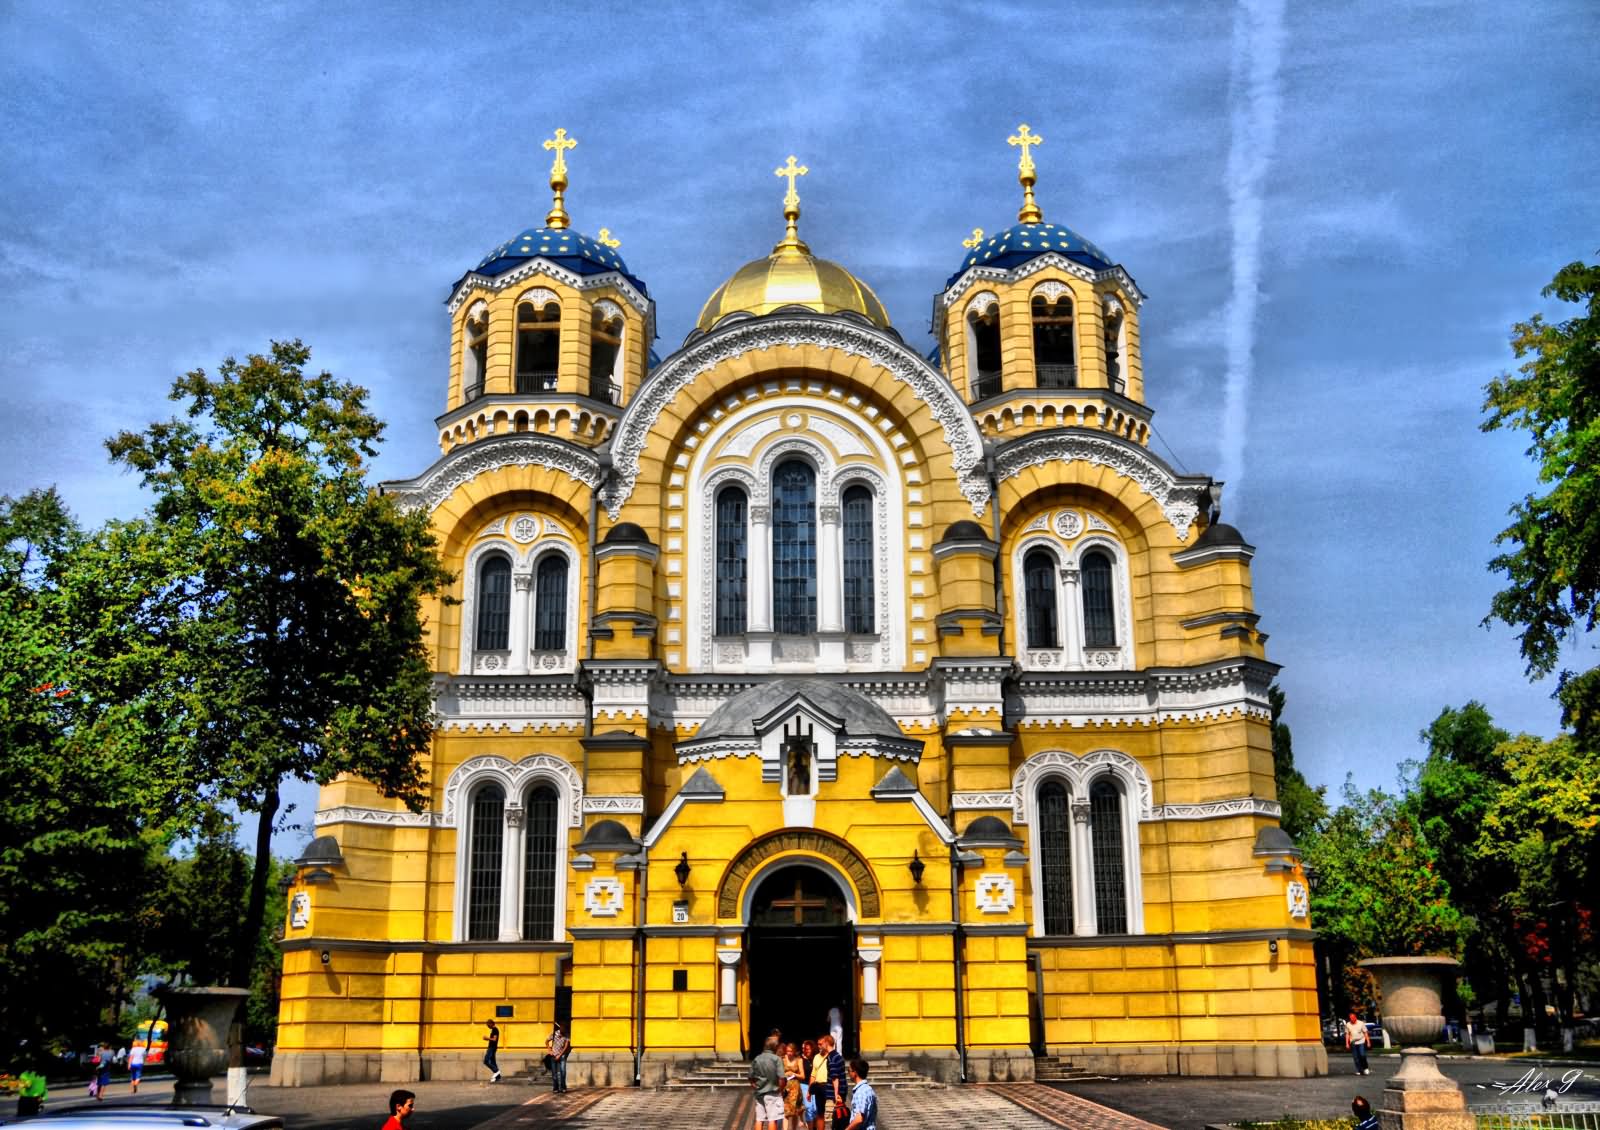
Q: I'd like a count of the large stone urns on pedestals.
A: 2